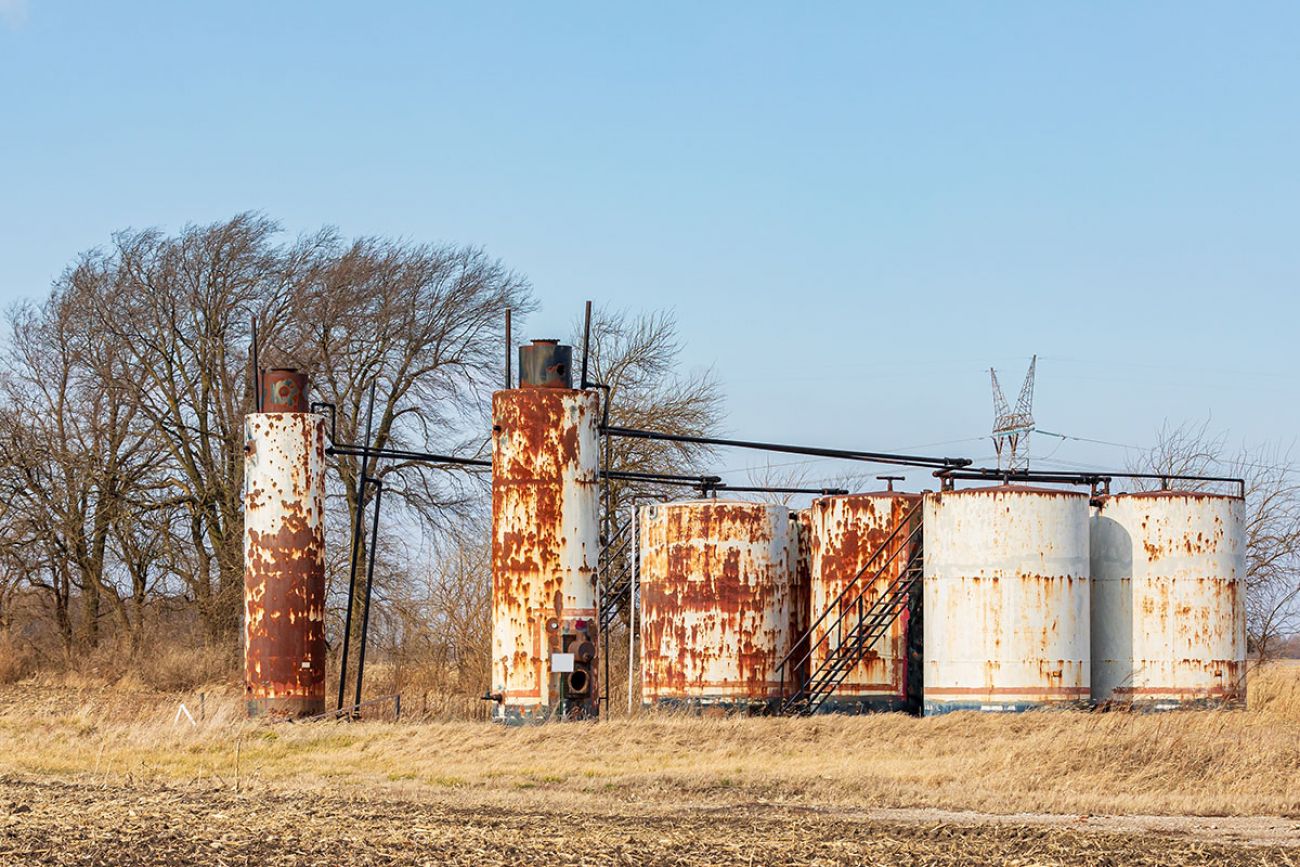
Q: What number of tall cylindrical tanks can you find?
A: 2